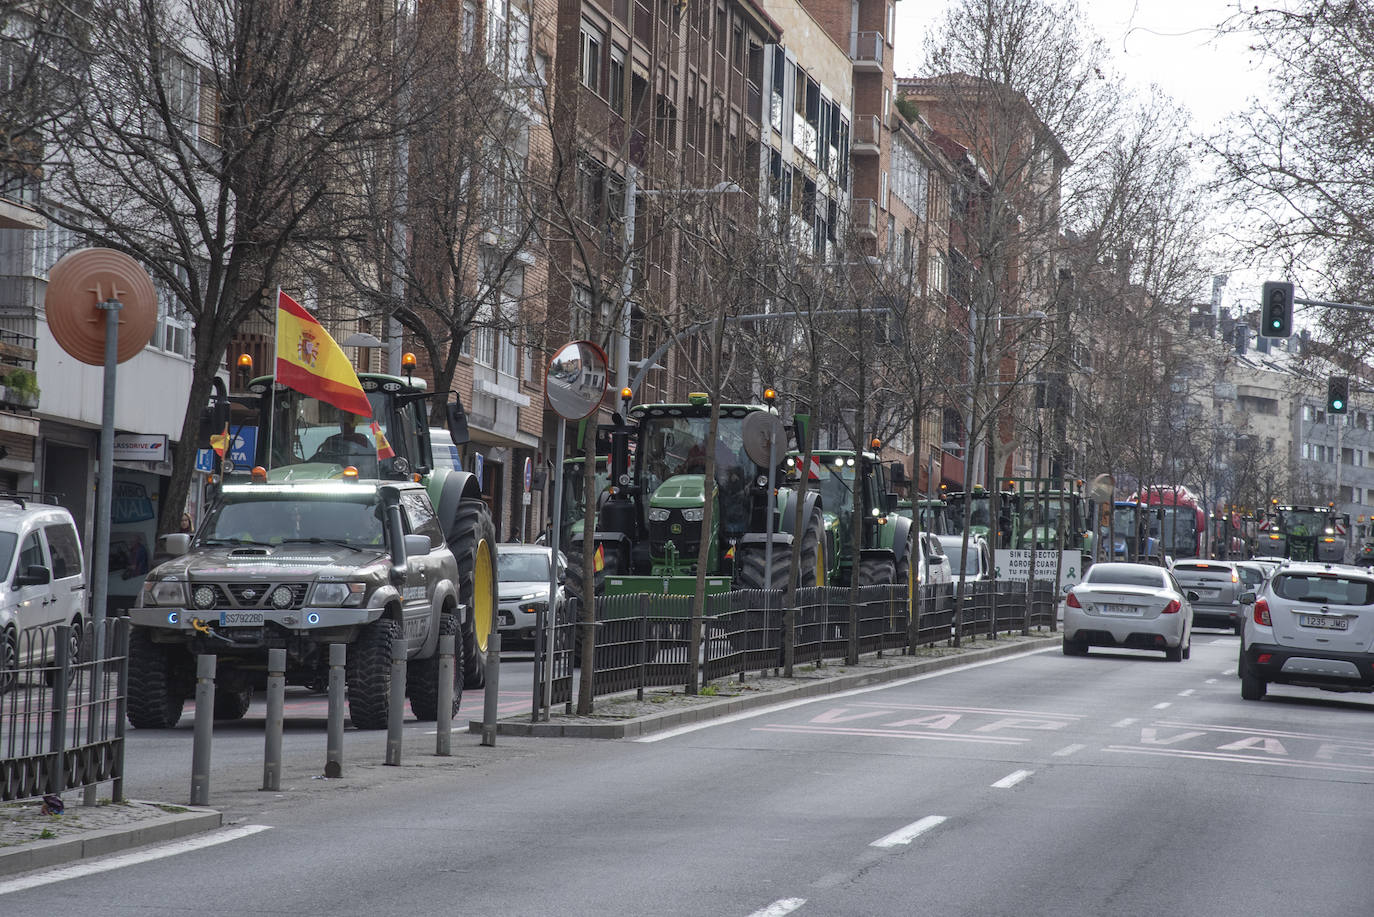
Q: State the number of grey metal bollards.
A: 6